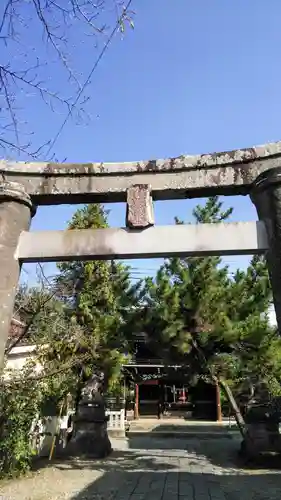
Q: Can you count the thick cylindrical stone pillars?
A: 2